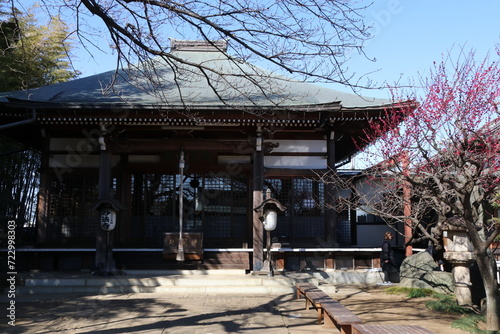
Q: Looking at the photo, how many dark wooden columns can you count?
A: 4